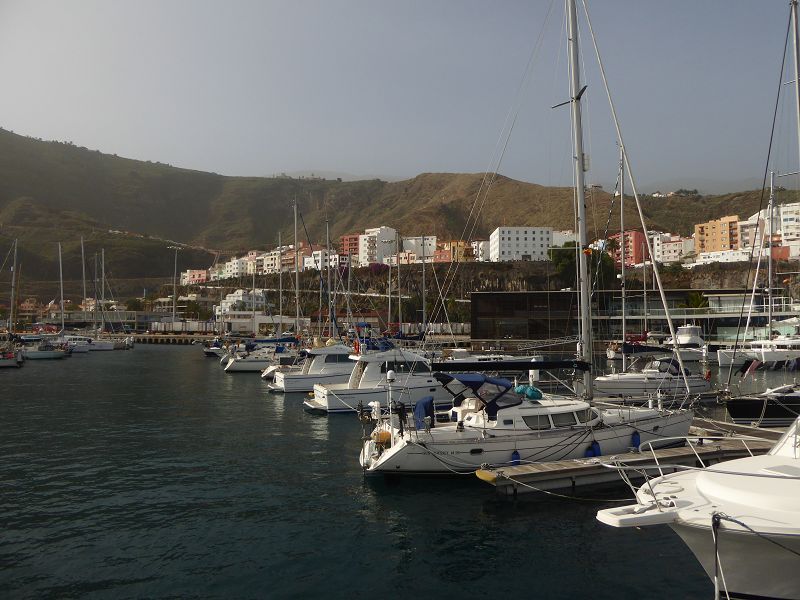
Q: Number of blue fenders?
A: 4